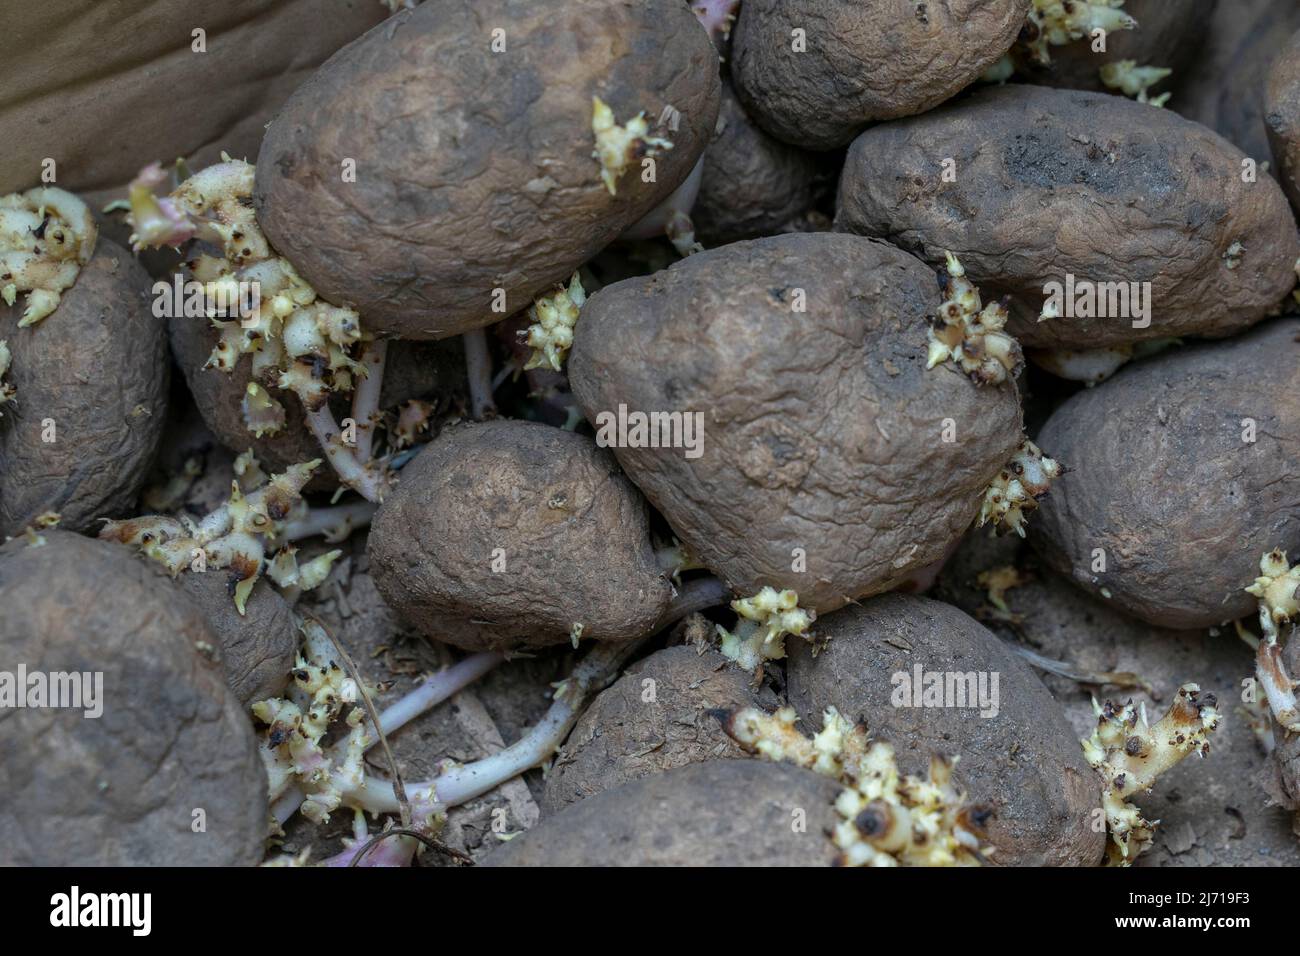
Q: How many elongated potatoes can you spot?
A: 2